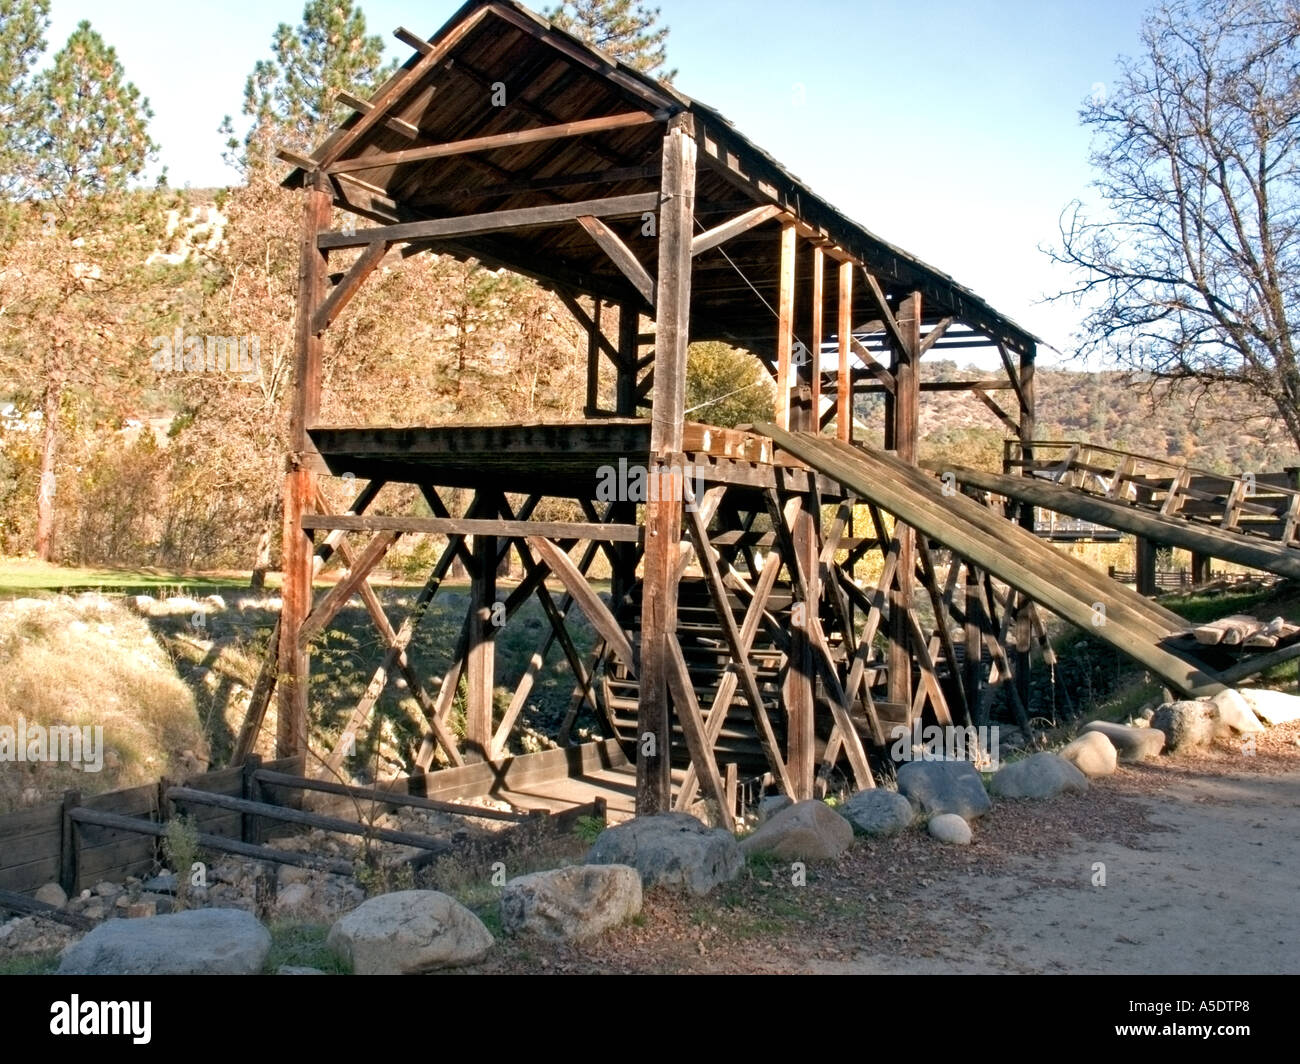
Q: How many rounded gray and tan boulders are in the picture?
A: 14